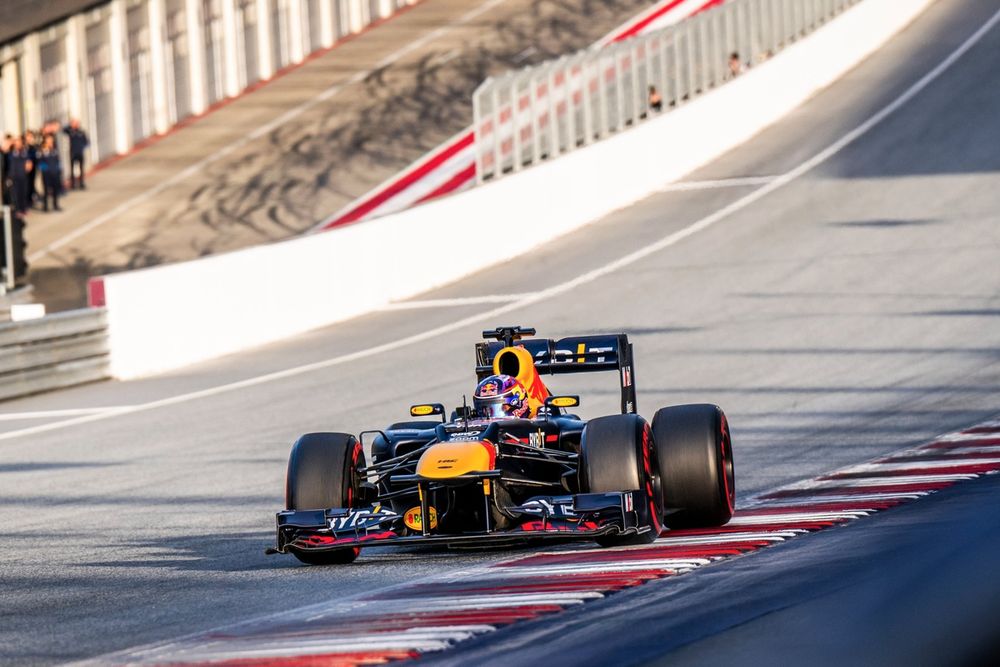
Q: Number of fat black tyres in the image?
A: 3